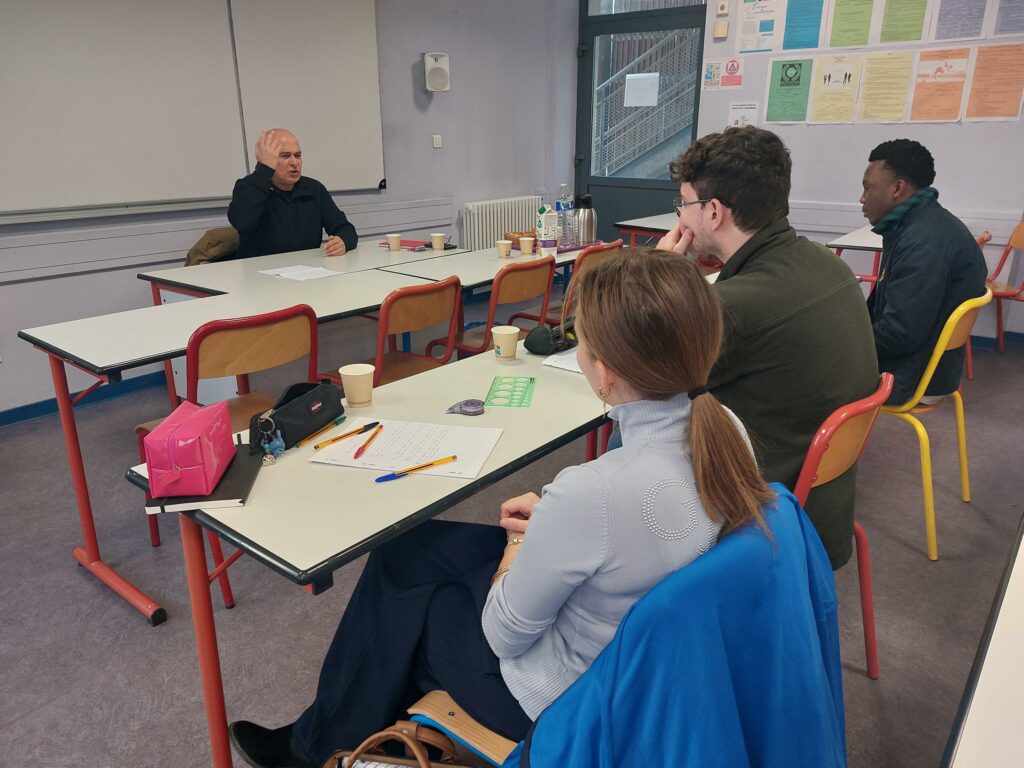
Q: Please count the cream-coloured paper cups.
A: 6